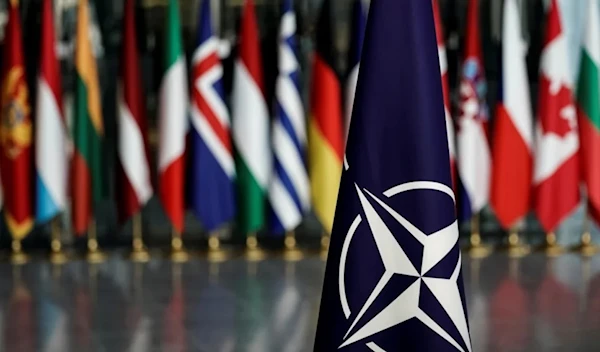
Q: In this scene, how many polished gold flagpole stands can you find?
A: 13